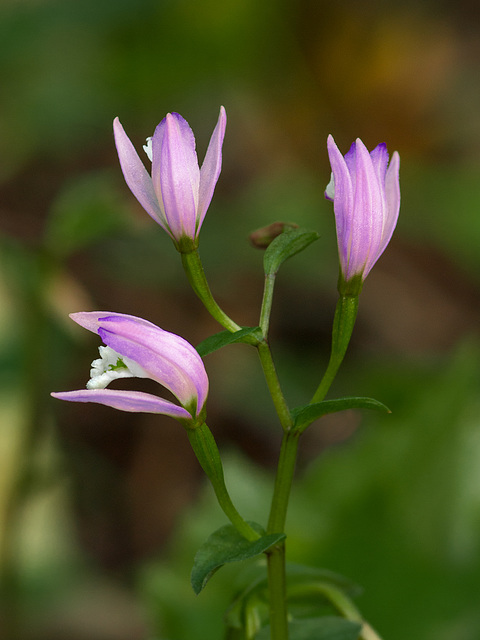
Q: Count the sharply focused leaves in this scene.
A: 4